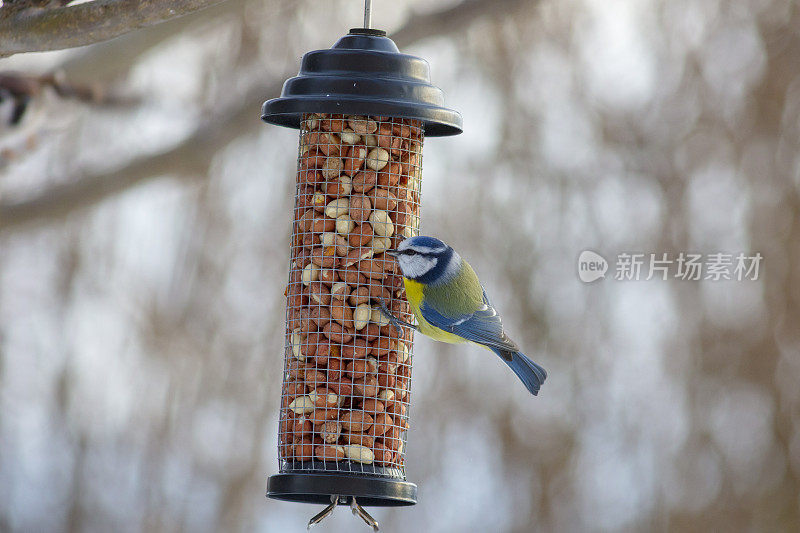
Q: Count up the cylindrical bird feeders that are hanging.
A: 1